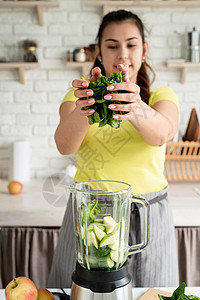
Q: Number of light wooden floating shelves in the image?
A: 5